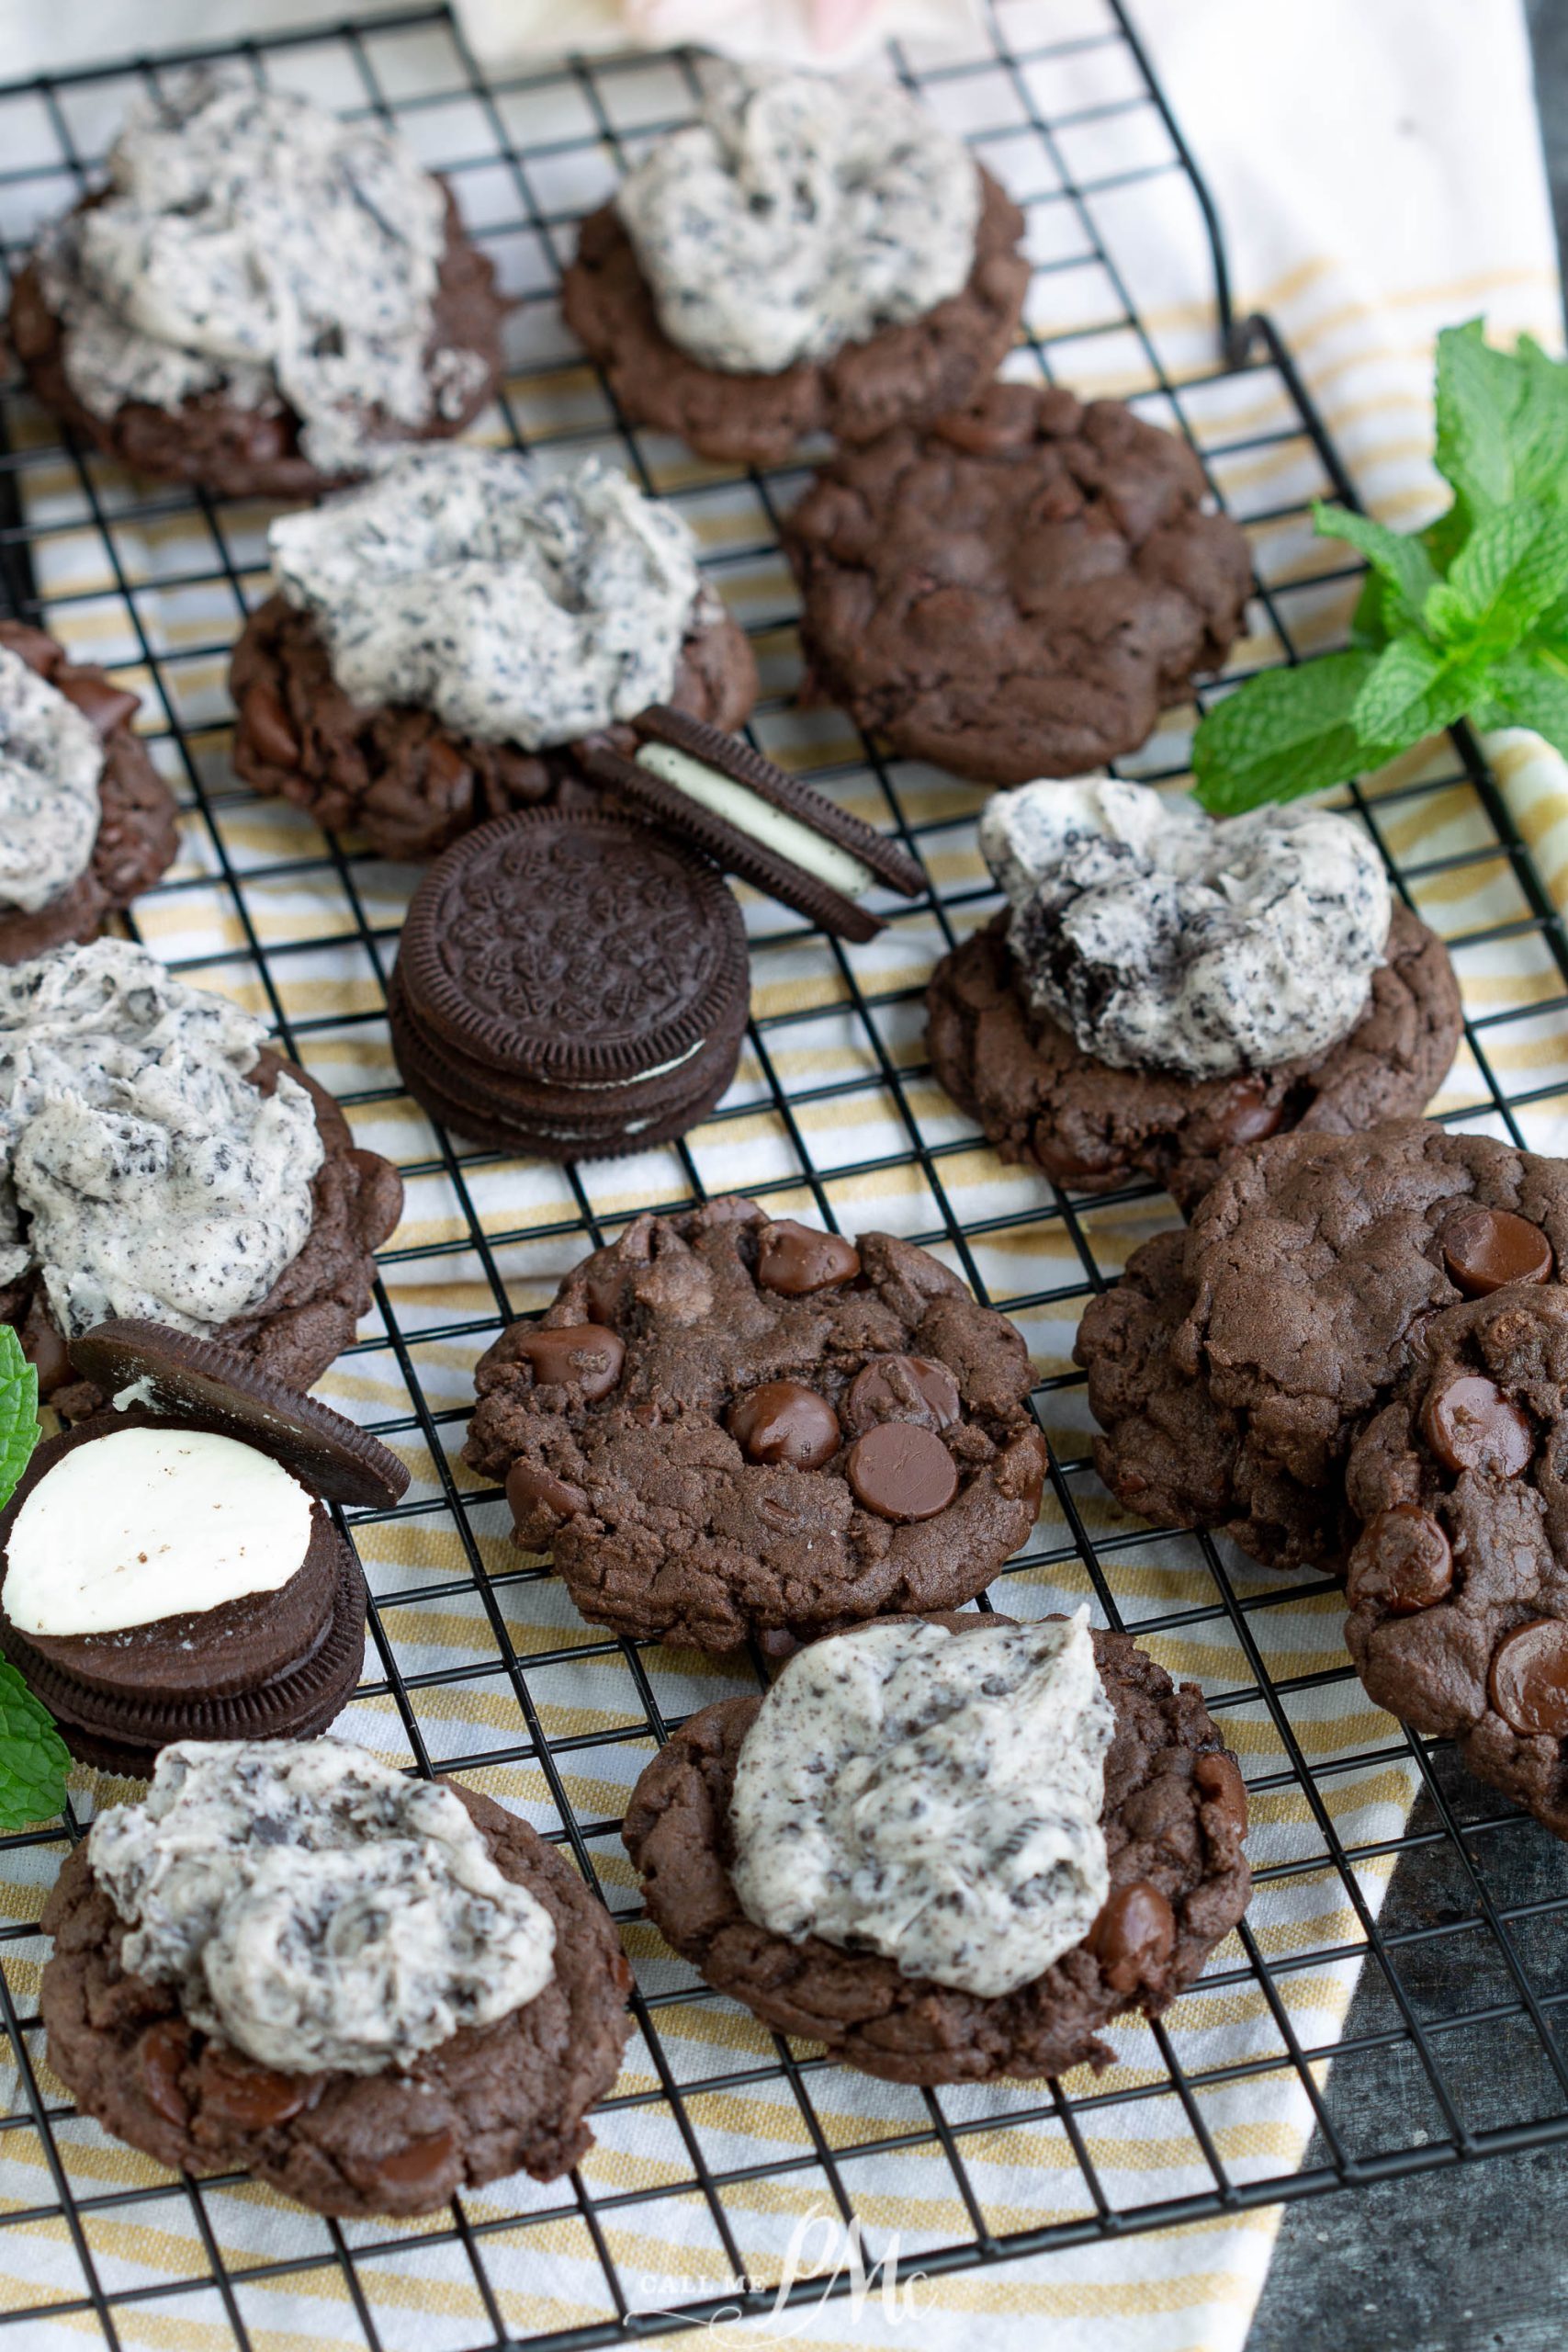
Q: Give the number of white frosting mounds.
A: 8